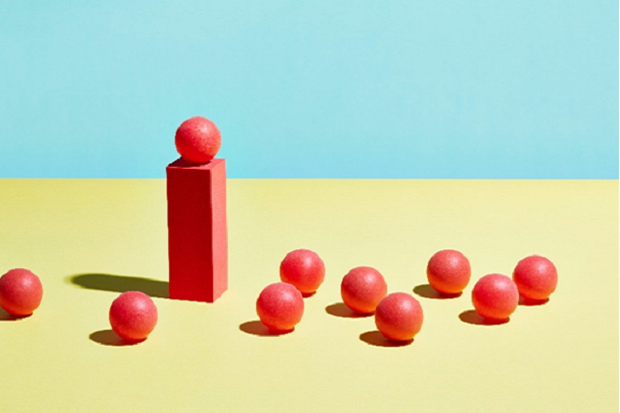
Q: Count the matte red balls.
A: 10